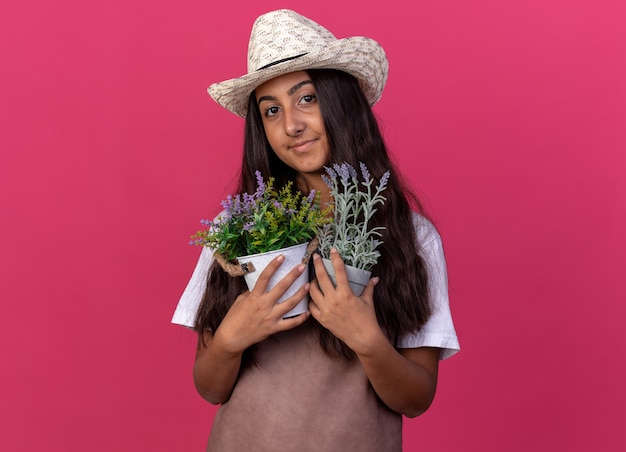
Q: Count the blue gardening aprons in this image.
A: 0